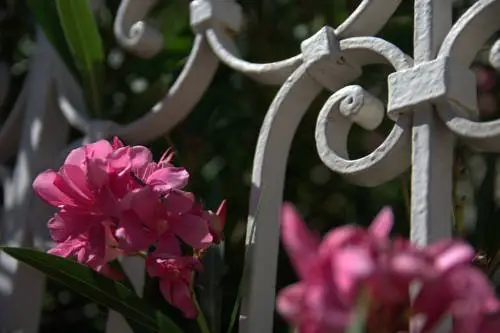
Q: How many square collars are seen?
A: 3